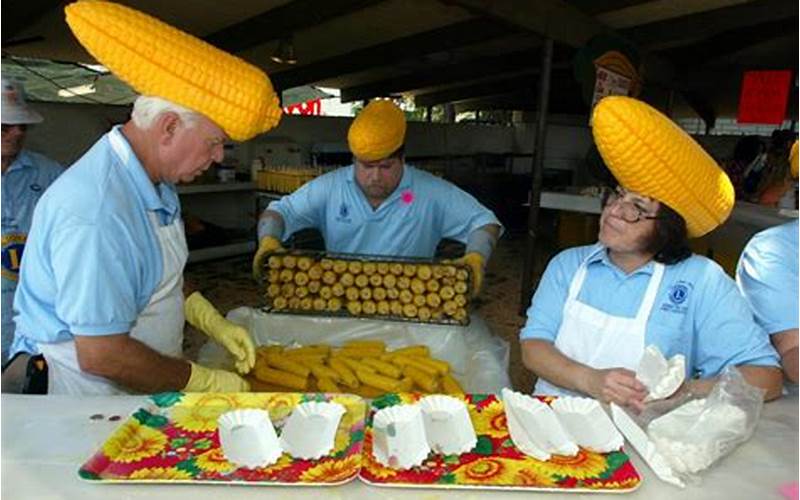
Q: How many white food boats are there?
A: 6